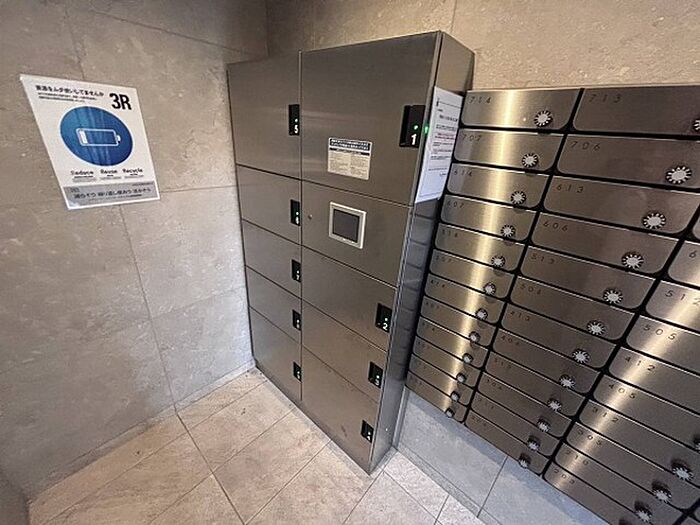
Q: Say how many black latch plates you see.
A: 9